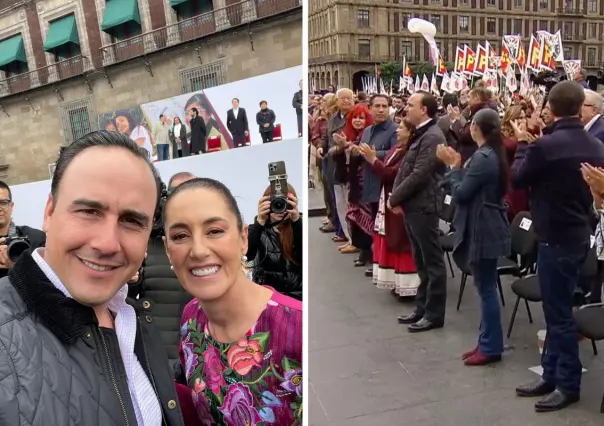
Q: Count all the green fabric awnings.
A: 4